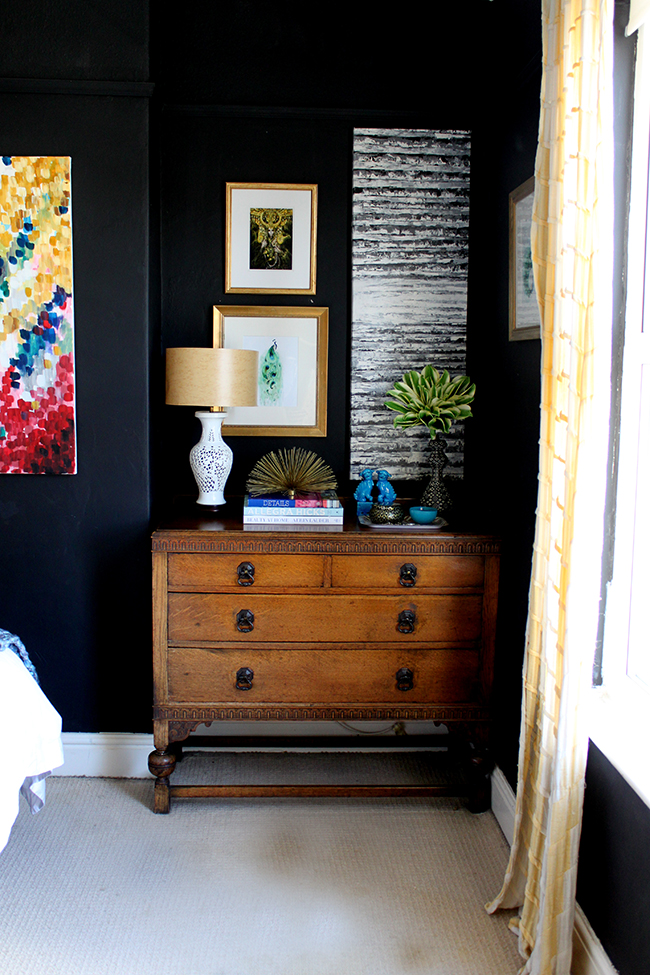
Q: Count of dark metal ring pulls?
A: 6